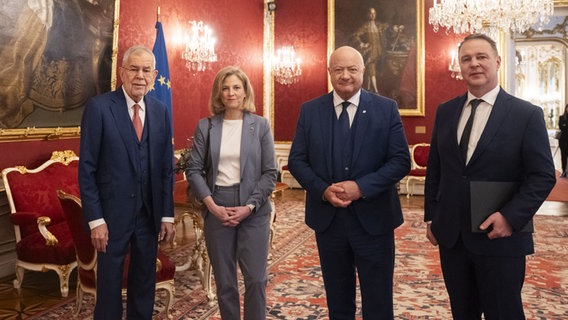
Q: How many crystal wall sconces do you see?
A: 3